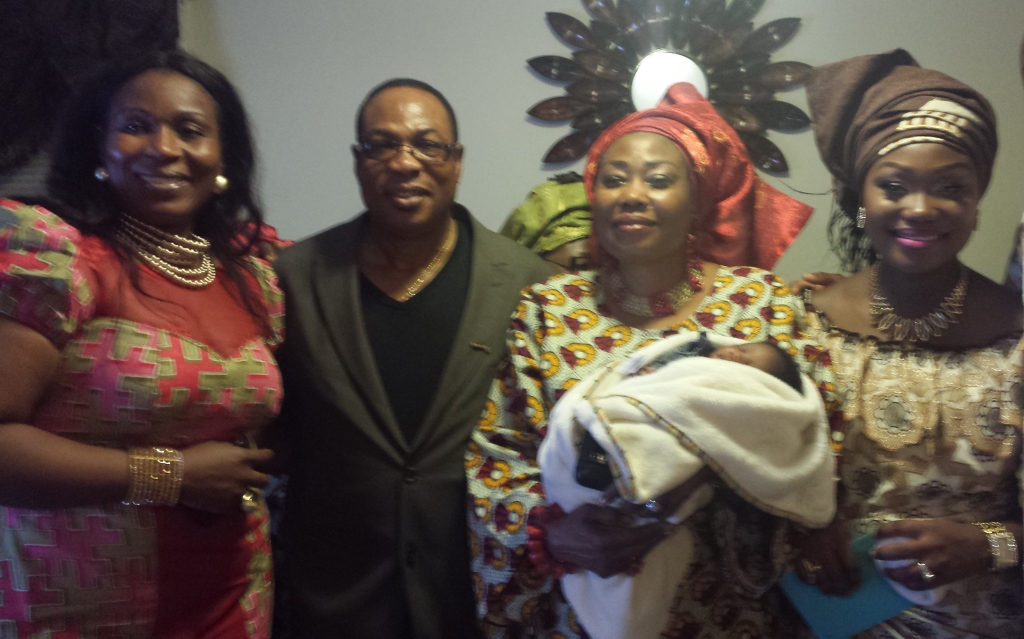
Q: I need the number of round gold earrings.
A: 2